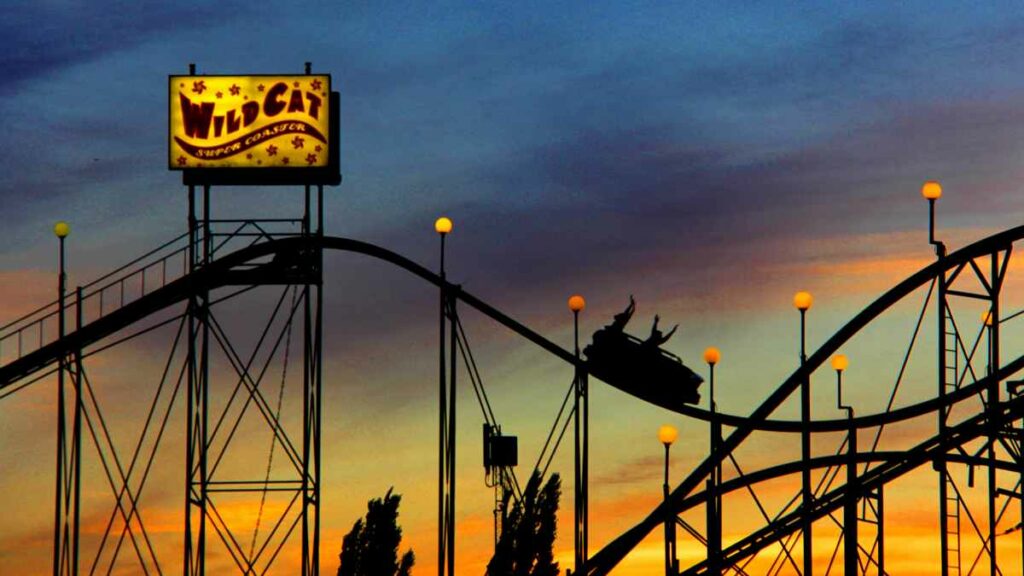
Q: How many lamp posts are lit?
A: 9